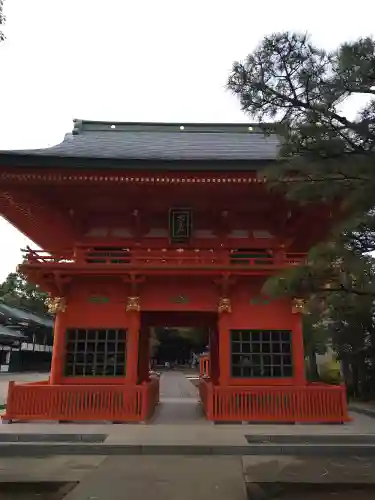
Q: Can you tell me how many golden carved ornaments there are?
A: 4